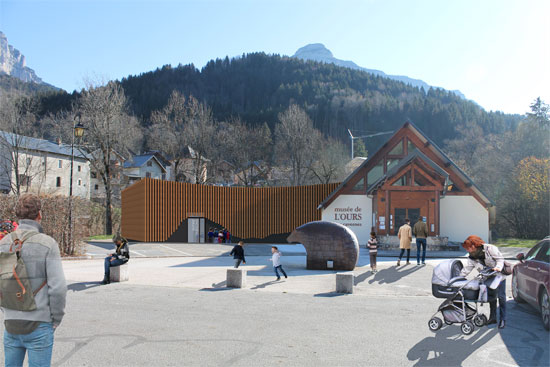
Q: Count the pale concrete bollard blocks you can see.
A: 3